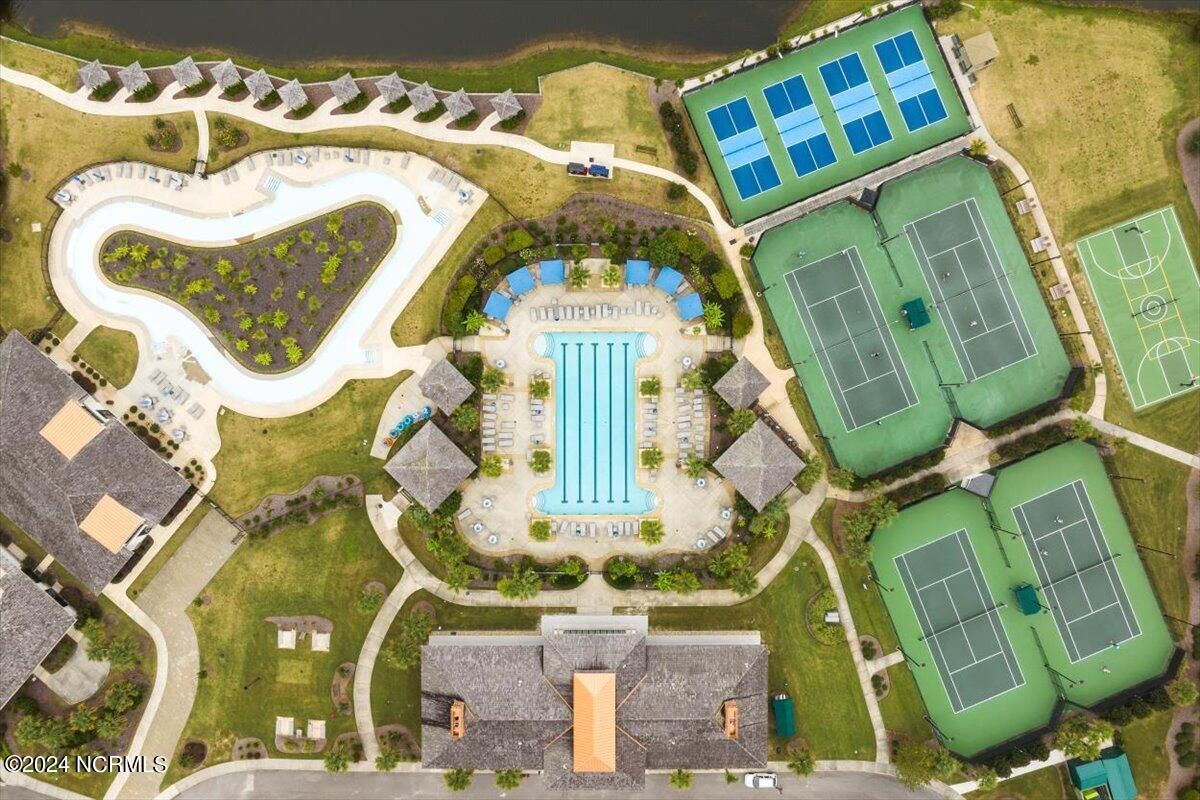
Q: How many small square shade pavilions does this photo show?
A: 11